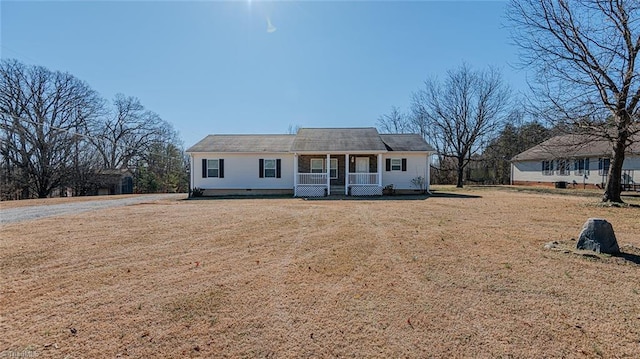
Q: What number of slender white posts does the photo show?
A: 4